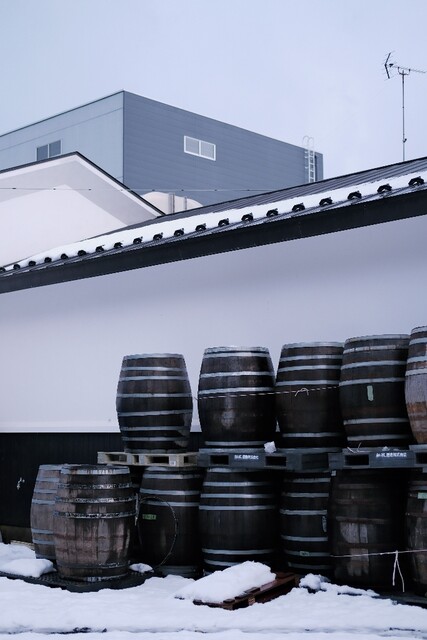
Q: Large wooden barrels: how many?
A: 12